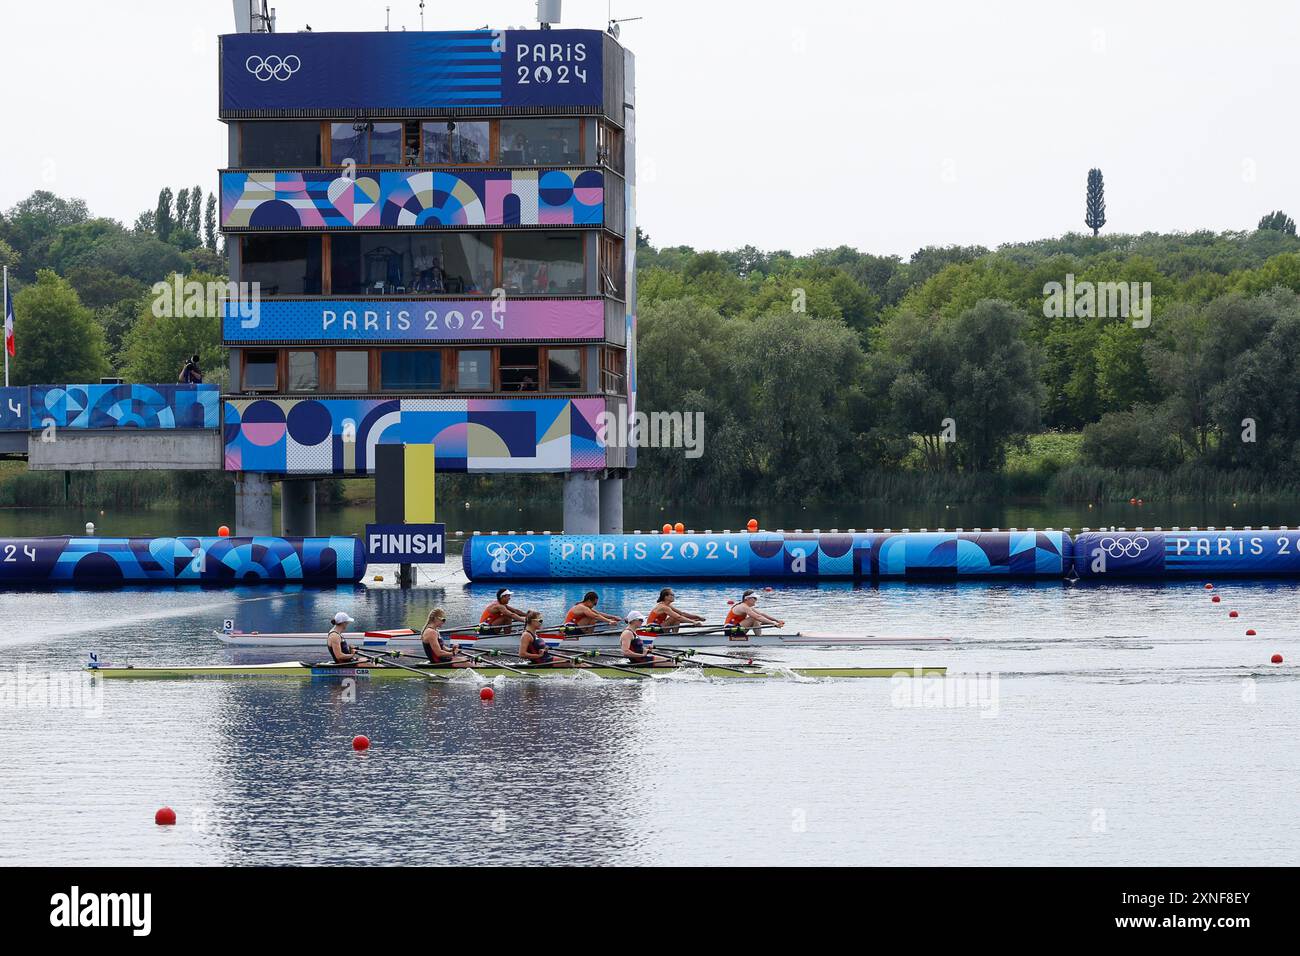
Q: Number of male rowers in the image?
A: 0